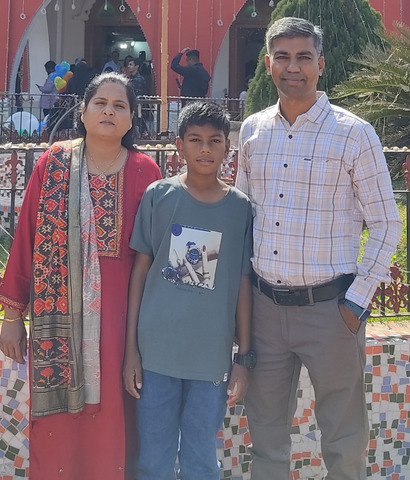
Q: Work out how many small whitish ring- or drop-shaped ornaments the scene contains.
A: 12